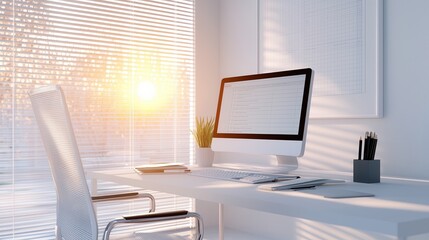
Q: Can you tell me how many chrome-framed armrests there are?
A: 2